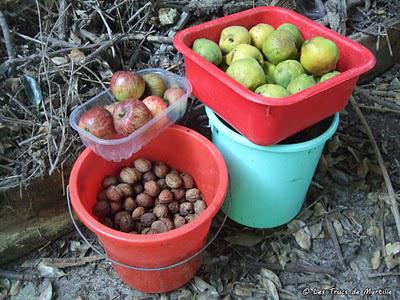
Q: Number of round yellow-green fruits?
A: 13